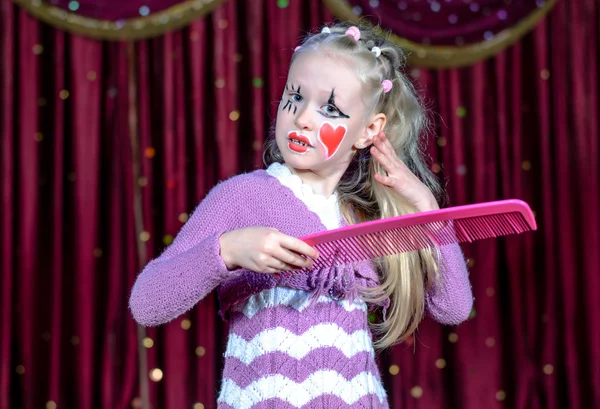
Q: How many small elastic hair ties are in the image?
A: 5